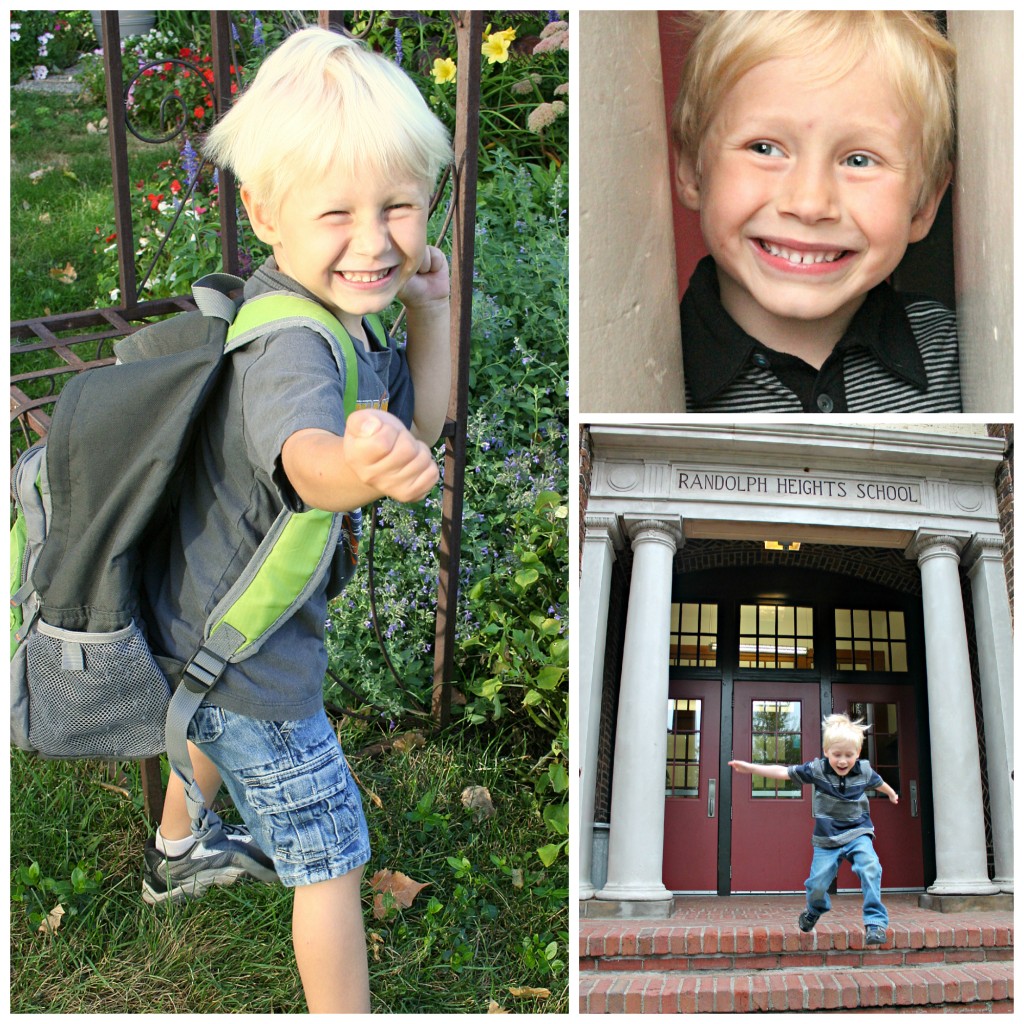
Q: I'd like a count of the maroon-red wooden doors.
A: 3